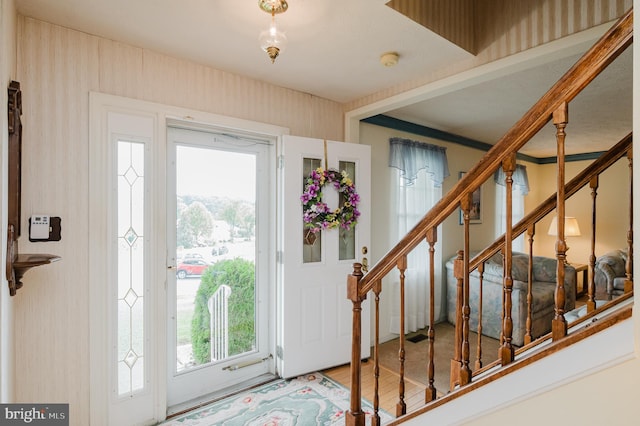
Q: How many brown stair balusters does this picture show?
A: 11